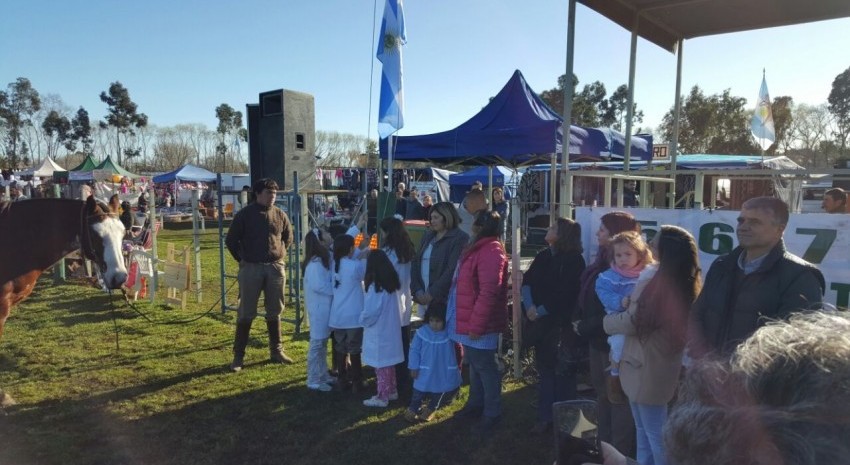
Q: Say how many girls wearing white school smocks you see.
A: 4